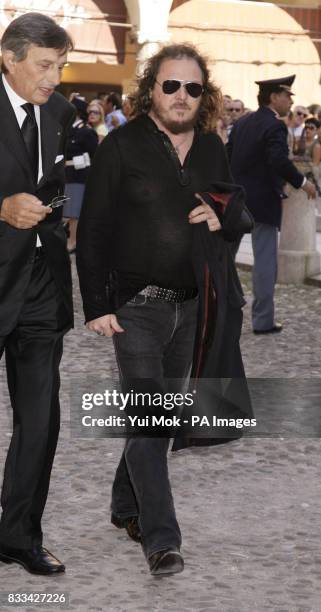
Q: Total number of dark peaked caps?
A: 1